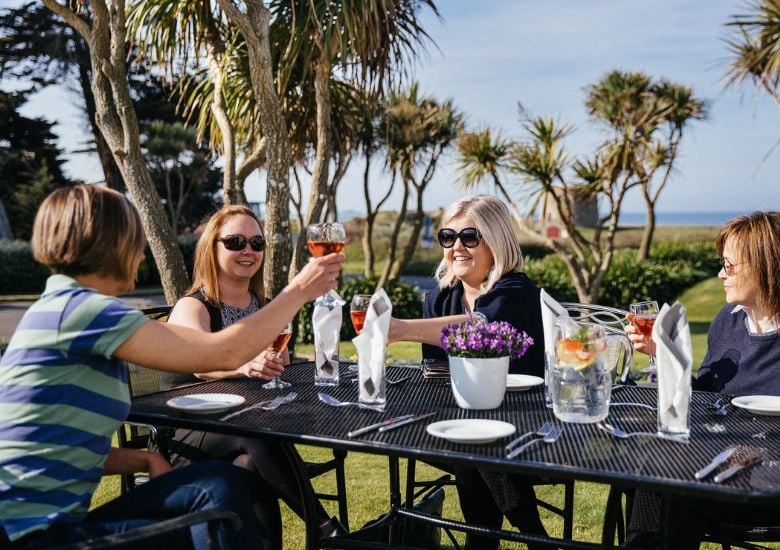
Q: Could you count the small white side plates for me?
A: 4